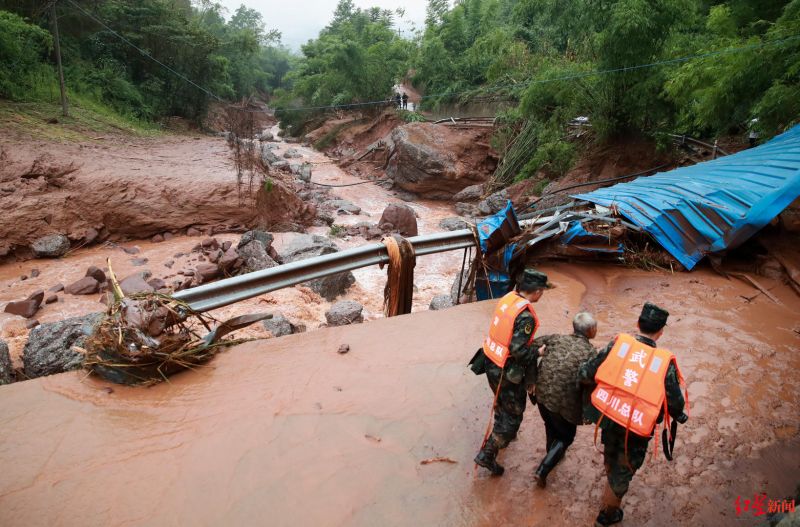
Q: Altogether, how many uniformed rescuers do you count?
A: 2